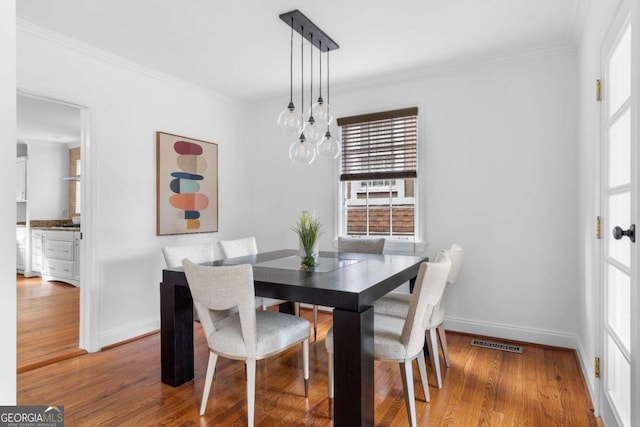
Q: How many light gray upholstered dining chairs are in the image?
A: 6